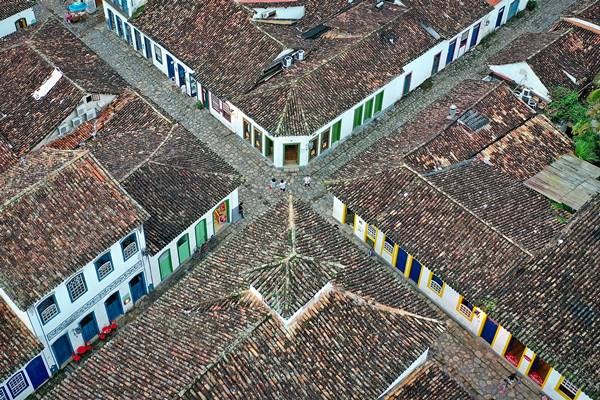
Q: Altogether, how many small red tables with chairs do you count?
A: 2